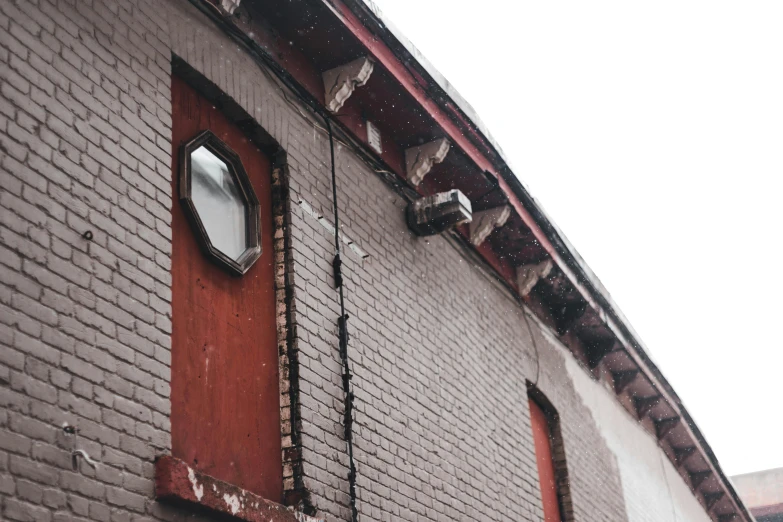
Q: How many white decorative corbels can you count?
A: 5